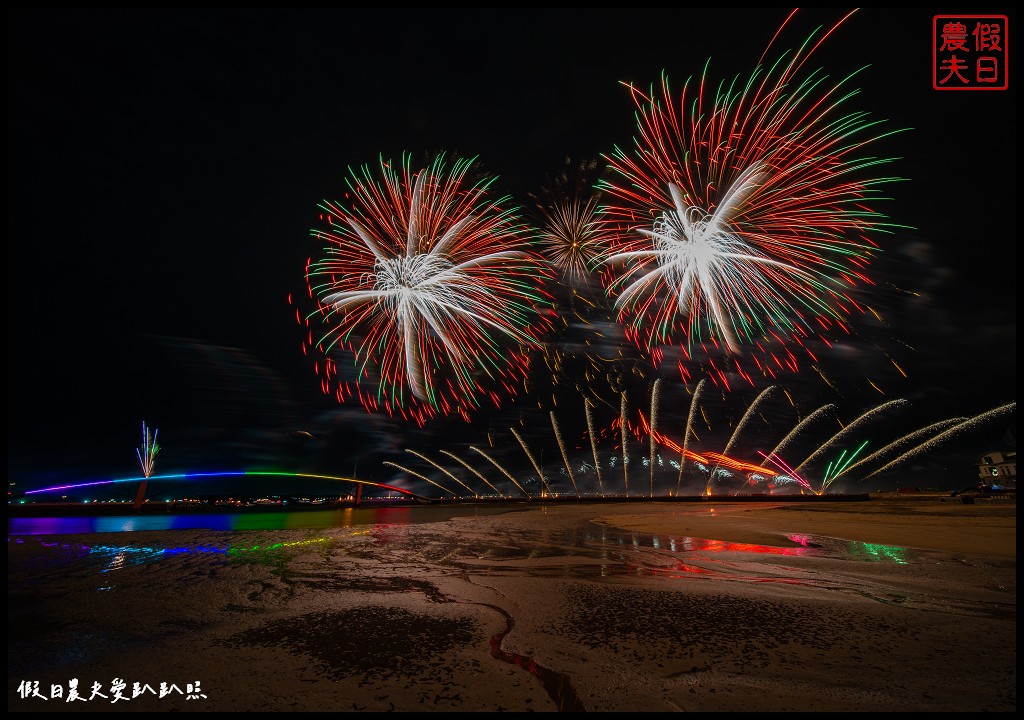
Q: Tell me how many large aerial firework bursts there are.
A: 2